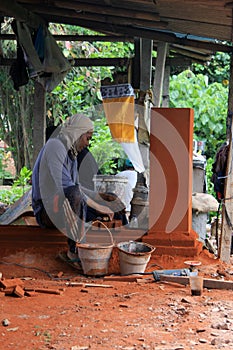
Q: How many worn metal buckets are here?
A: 2